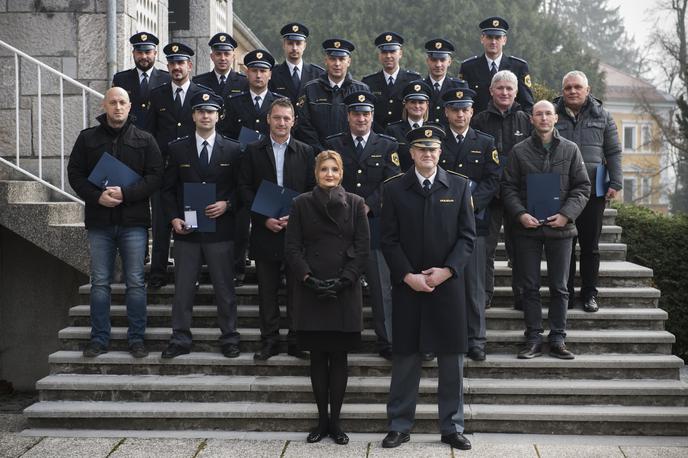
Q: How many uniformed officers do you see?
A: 14